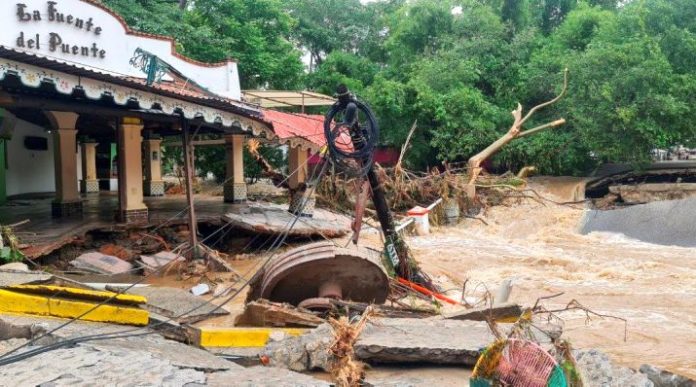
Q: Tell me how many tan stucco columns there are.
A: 6